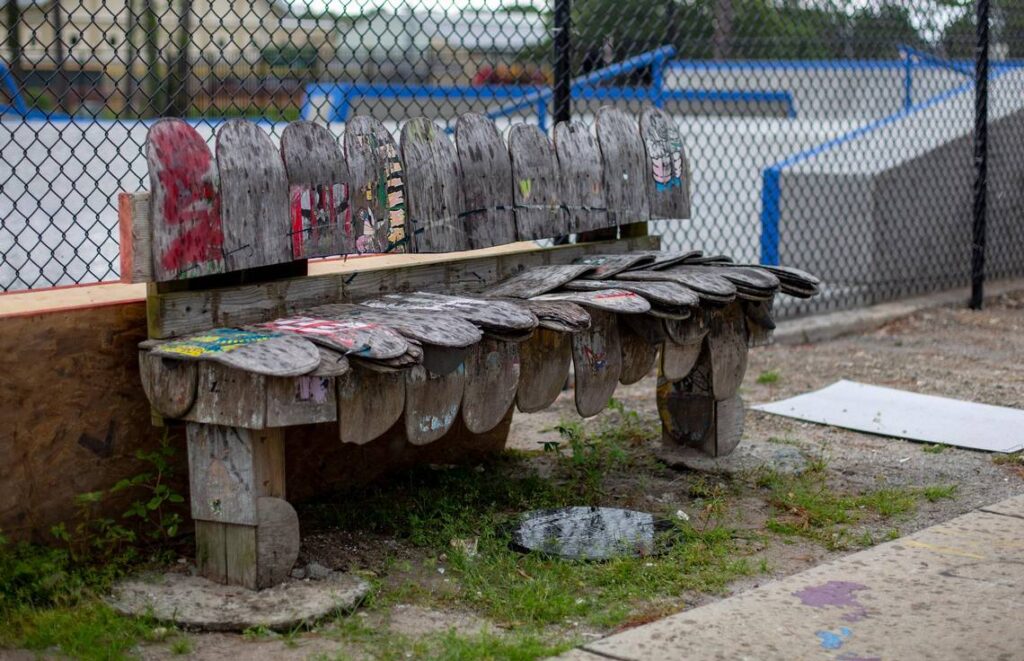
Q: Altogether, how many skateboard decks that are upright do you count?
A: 10